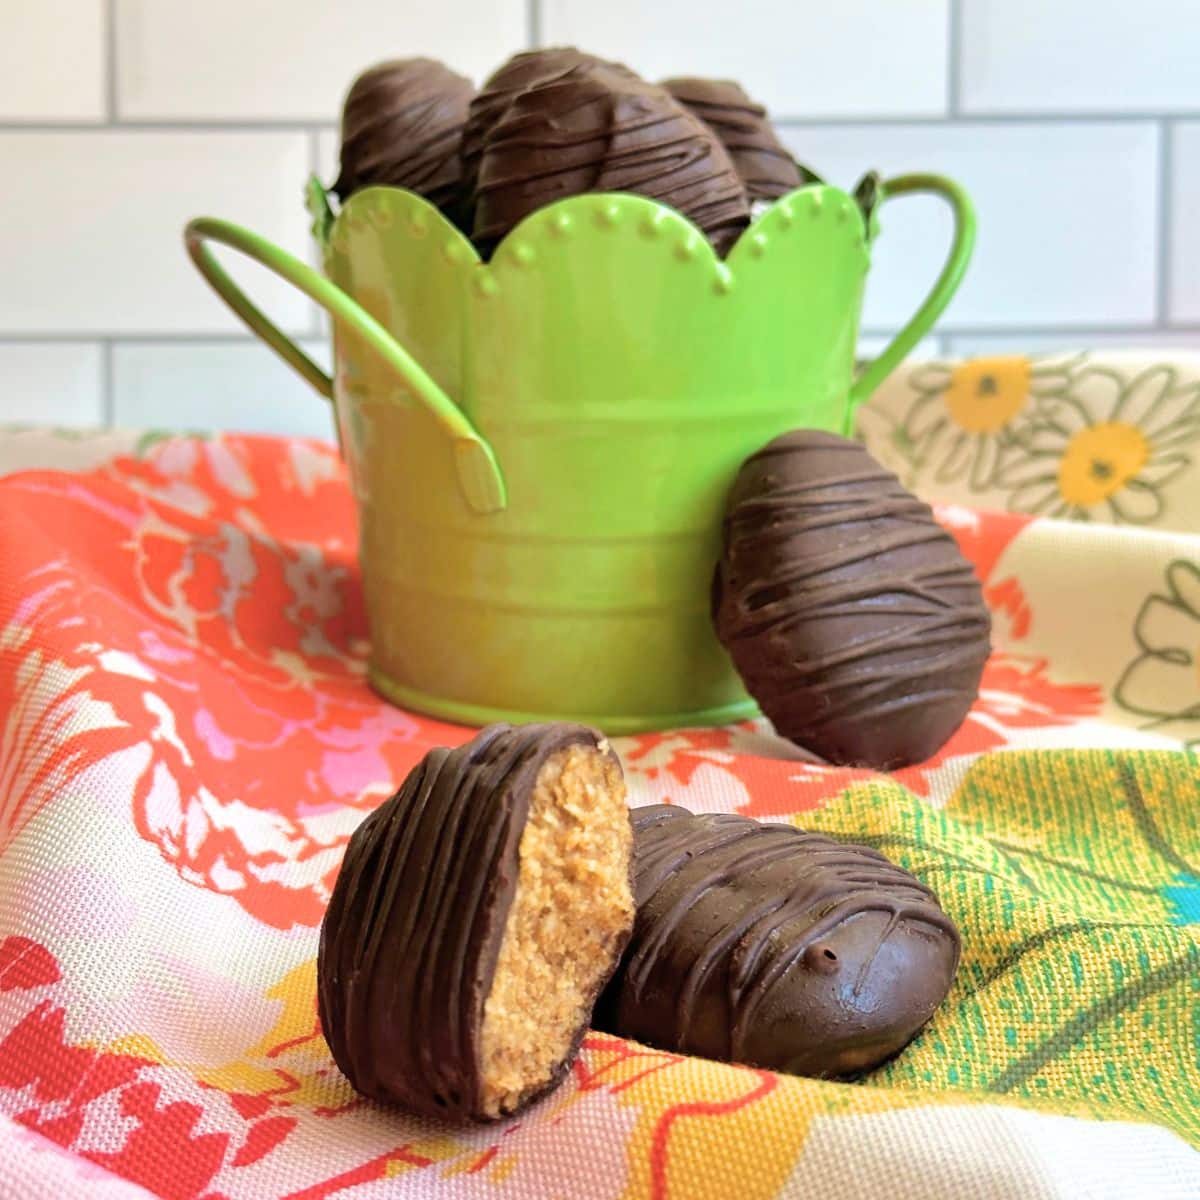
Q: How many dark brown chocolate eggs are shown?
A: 7